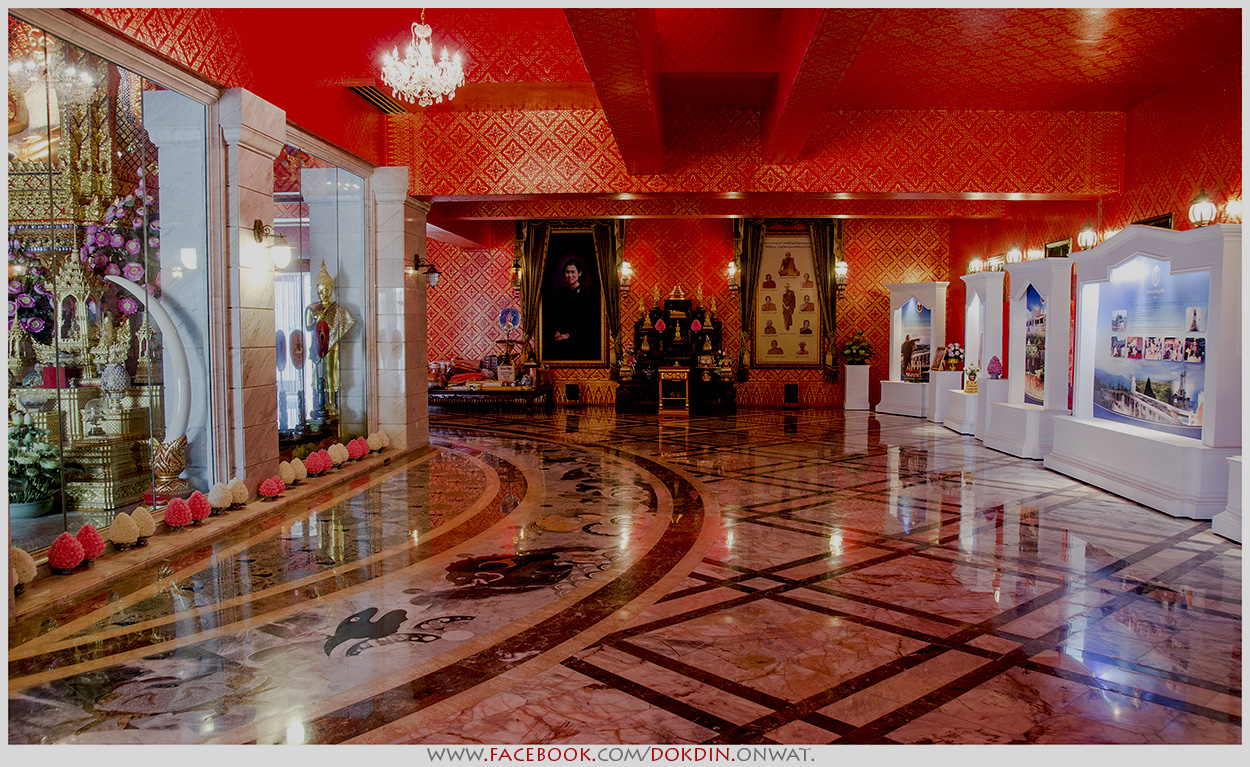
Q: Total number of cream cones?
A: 12